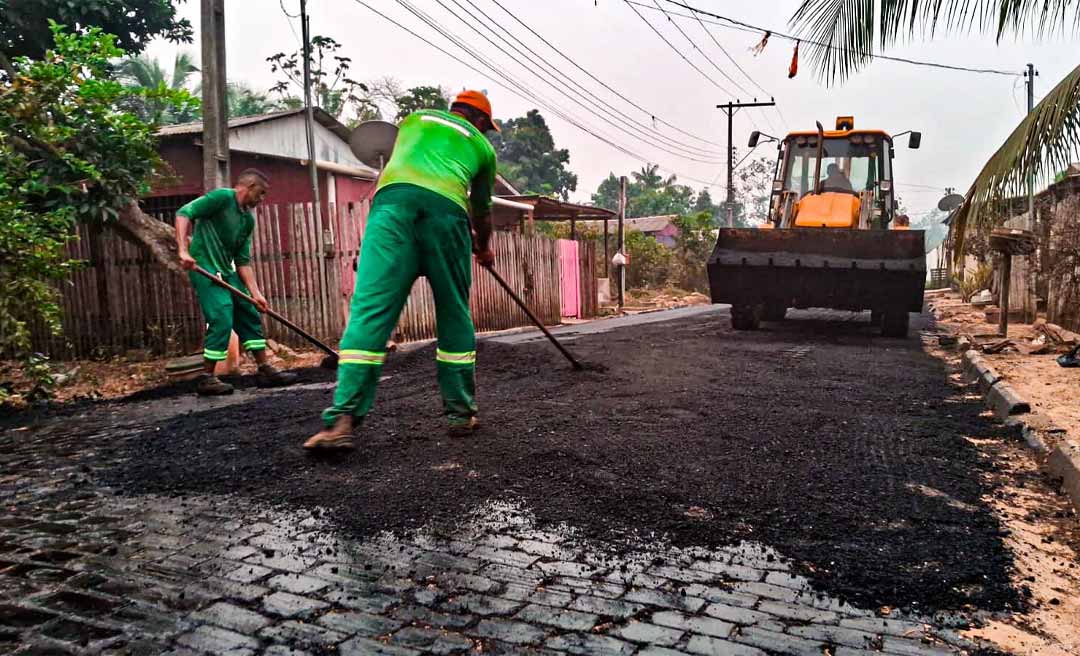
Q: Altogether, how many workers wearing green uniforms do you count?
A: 2